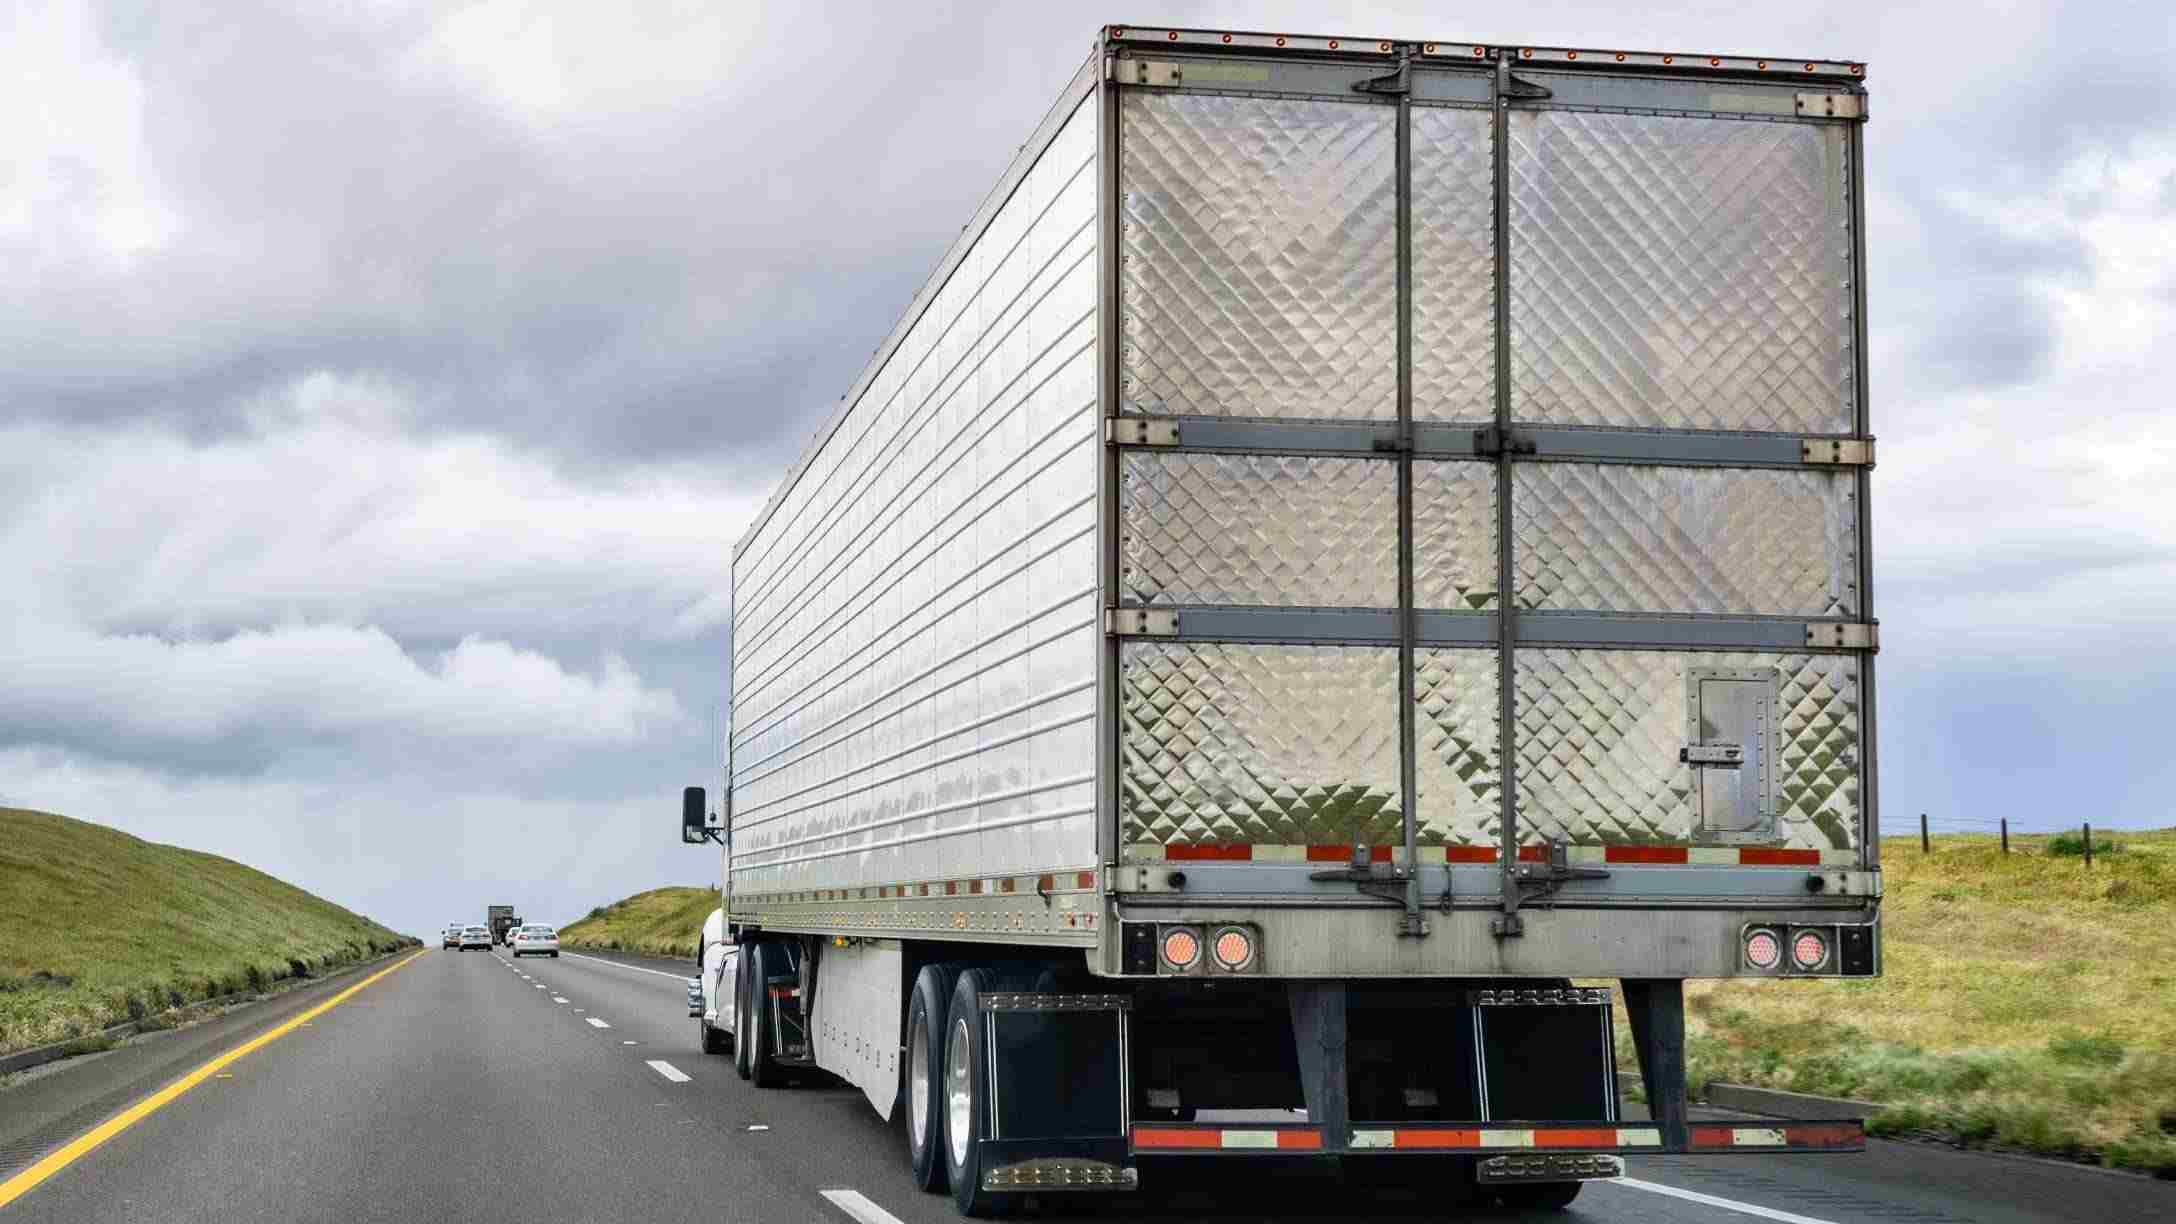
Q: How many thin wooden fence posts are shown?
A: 3